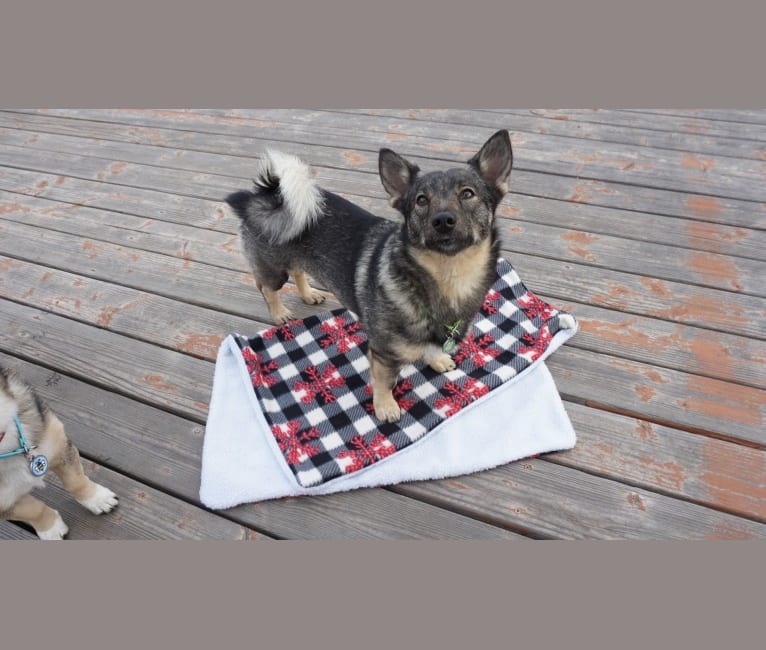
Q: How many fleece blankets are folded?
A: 1